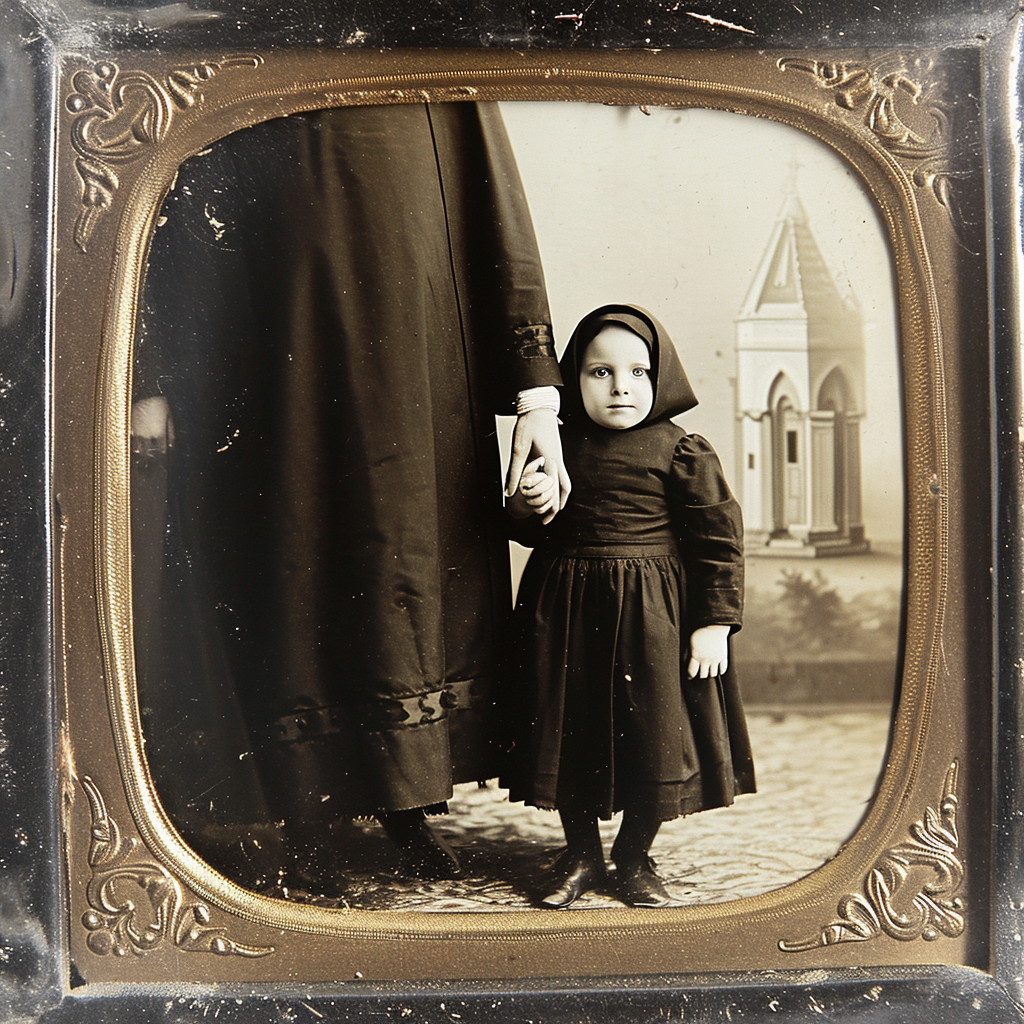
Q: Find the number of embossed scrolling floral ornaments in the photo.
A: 4